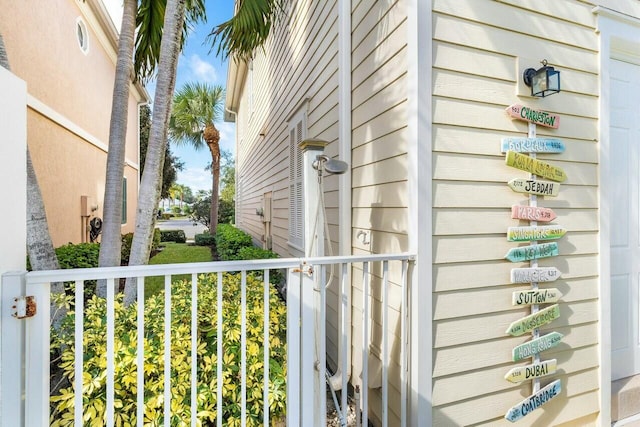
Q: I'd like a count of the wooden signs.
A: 13